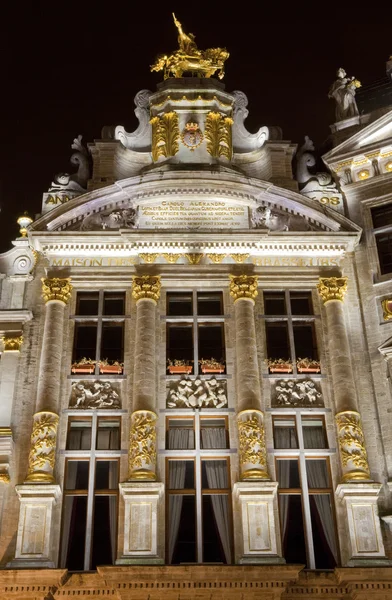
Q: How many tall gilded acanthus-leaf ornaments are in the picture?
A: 4